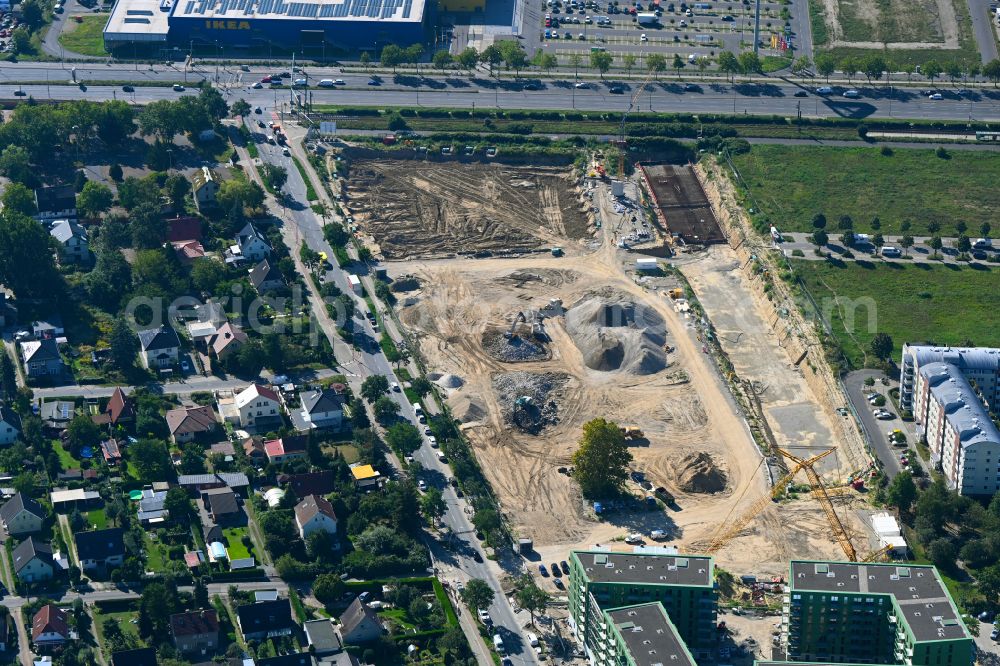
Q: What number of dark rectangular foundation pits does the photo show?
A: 1